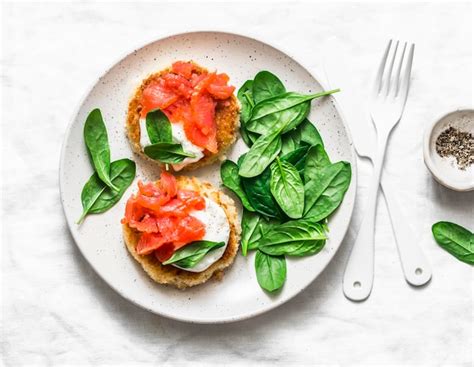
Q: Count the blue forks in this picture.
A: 0